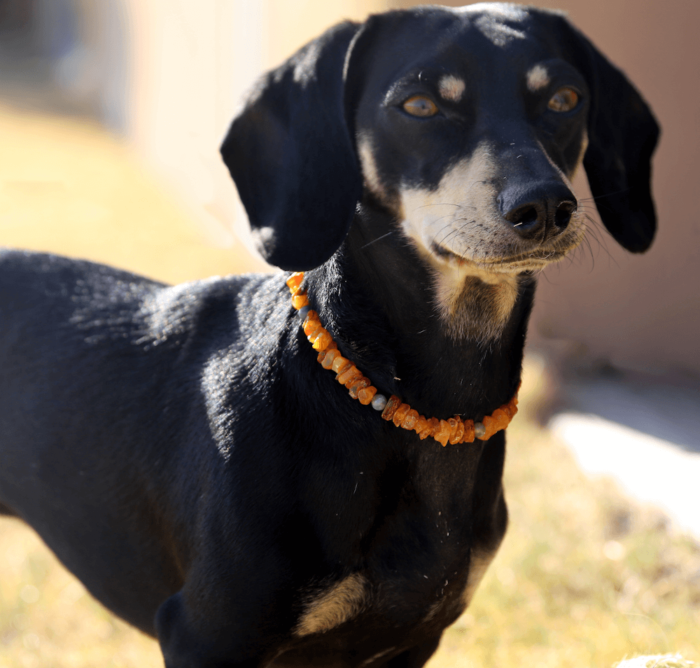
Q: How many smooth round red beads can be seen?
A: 0